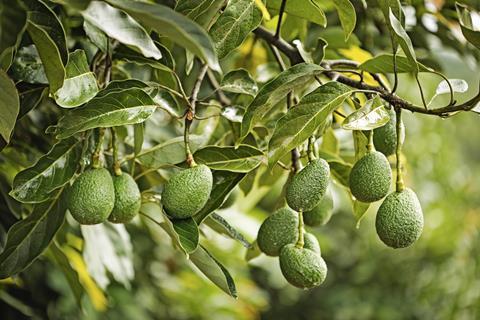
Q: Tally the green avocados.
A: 11